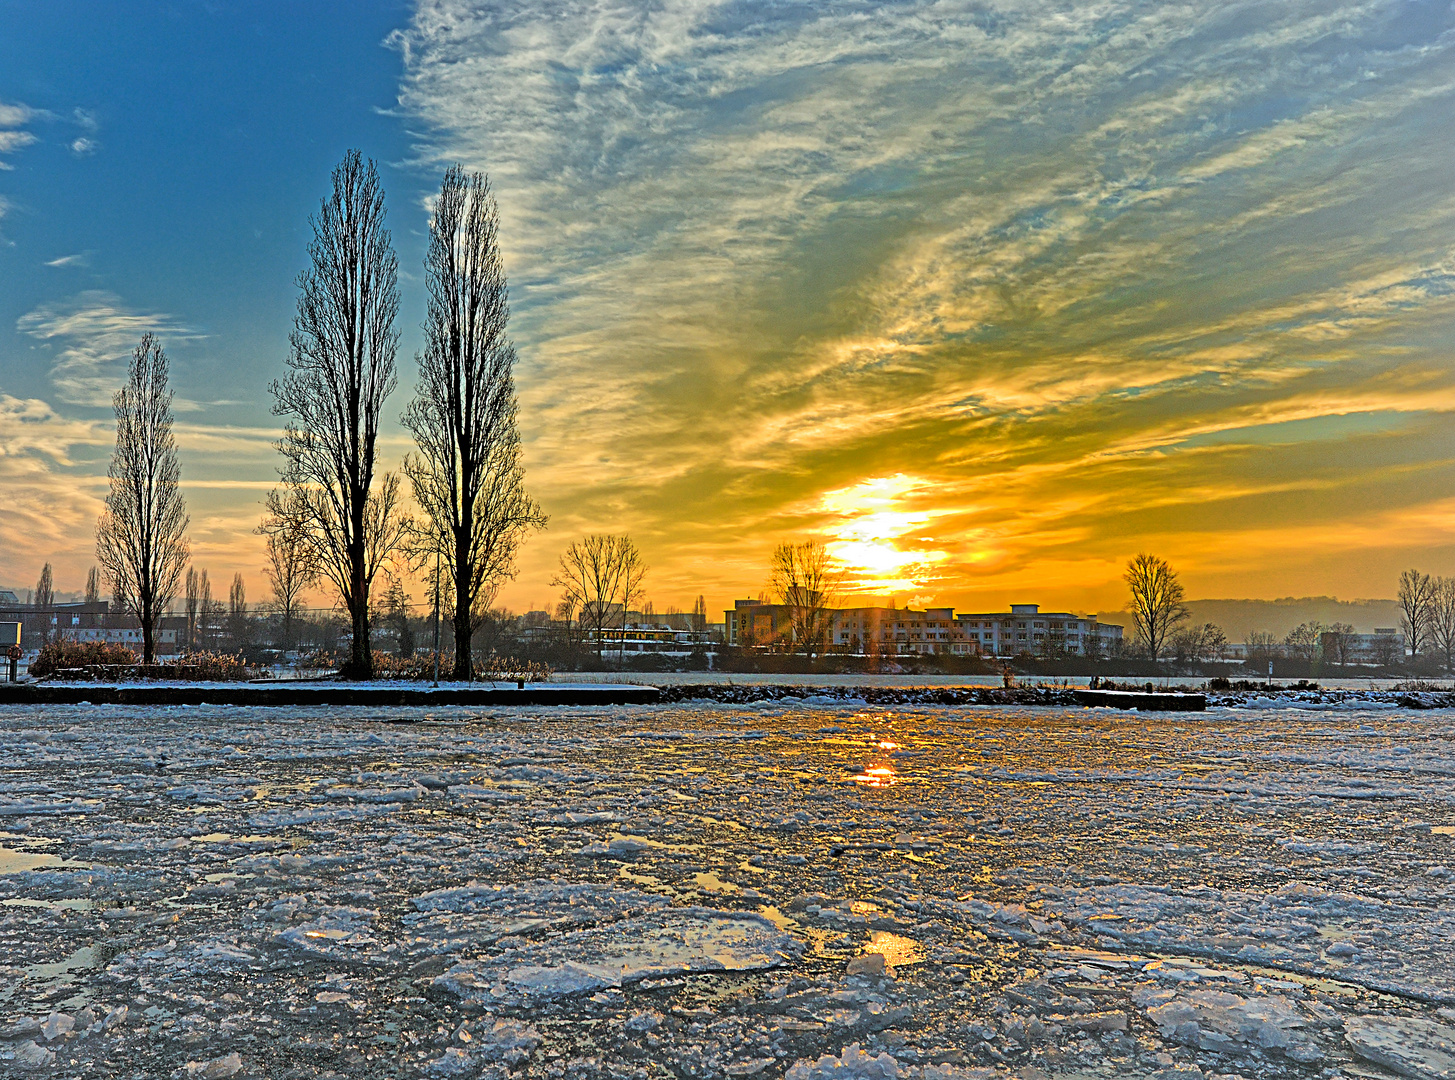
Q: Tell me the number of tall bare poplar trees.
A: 3